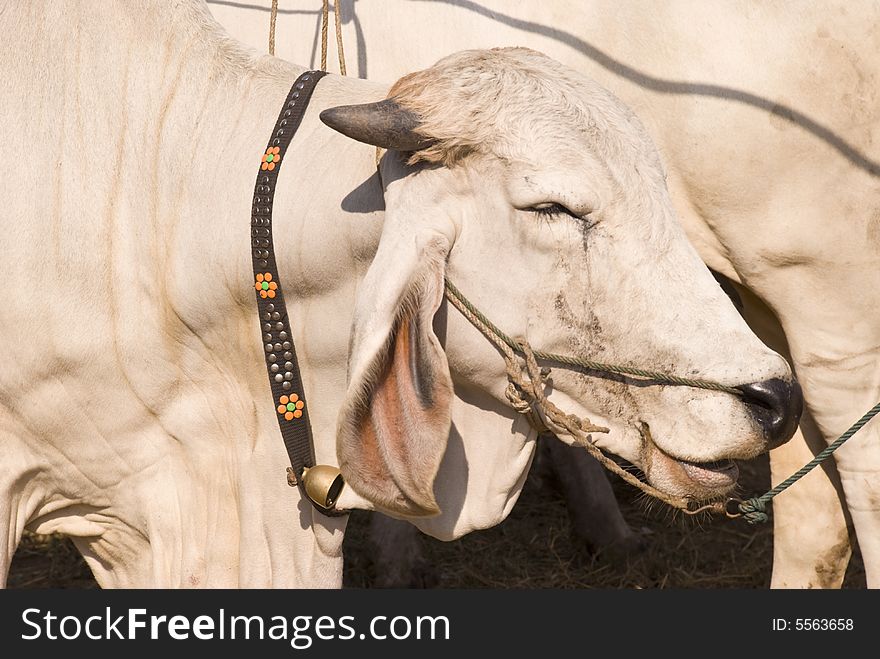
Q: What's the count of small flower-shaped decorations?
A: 3